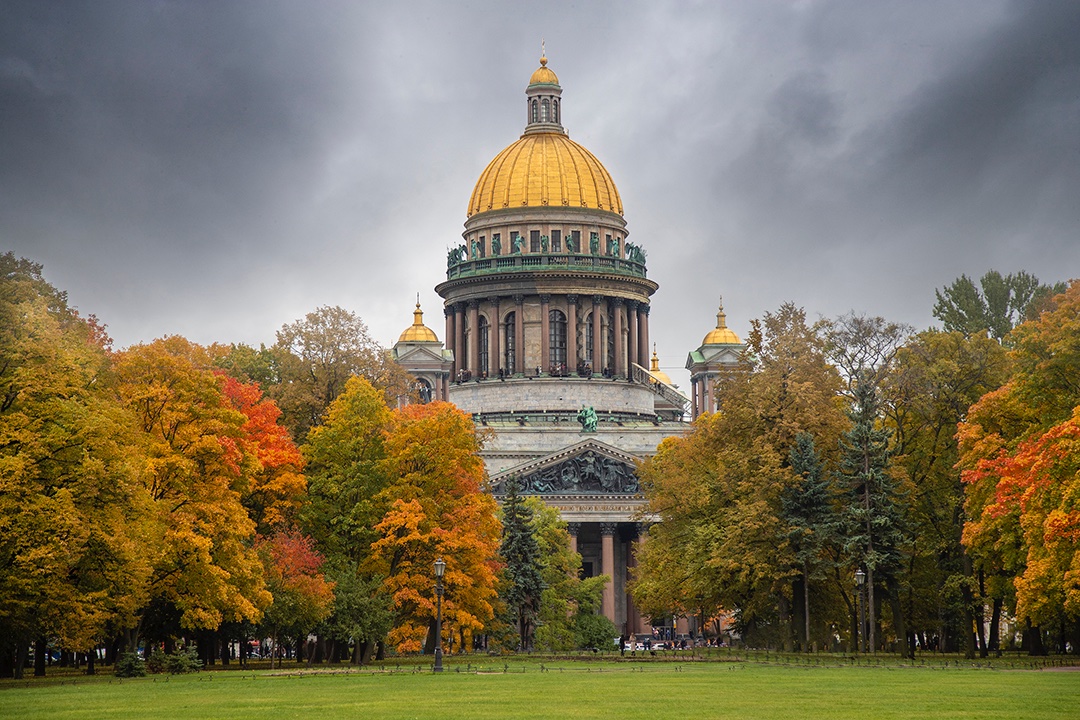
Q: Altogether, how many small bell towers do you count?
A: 3